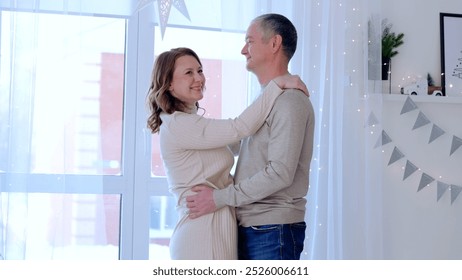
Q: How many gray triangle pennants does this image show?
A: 11